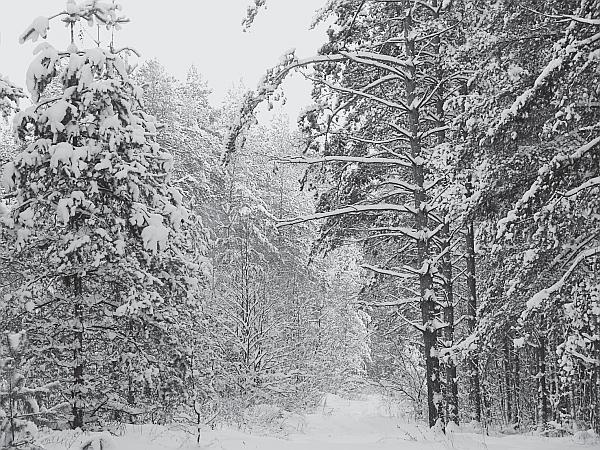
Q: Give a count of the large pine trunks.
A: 3